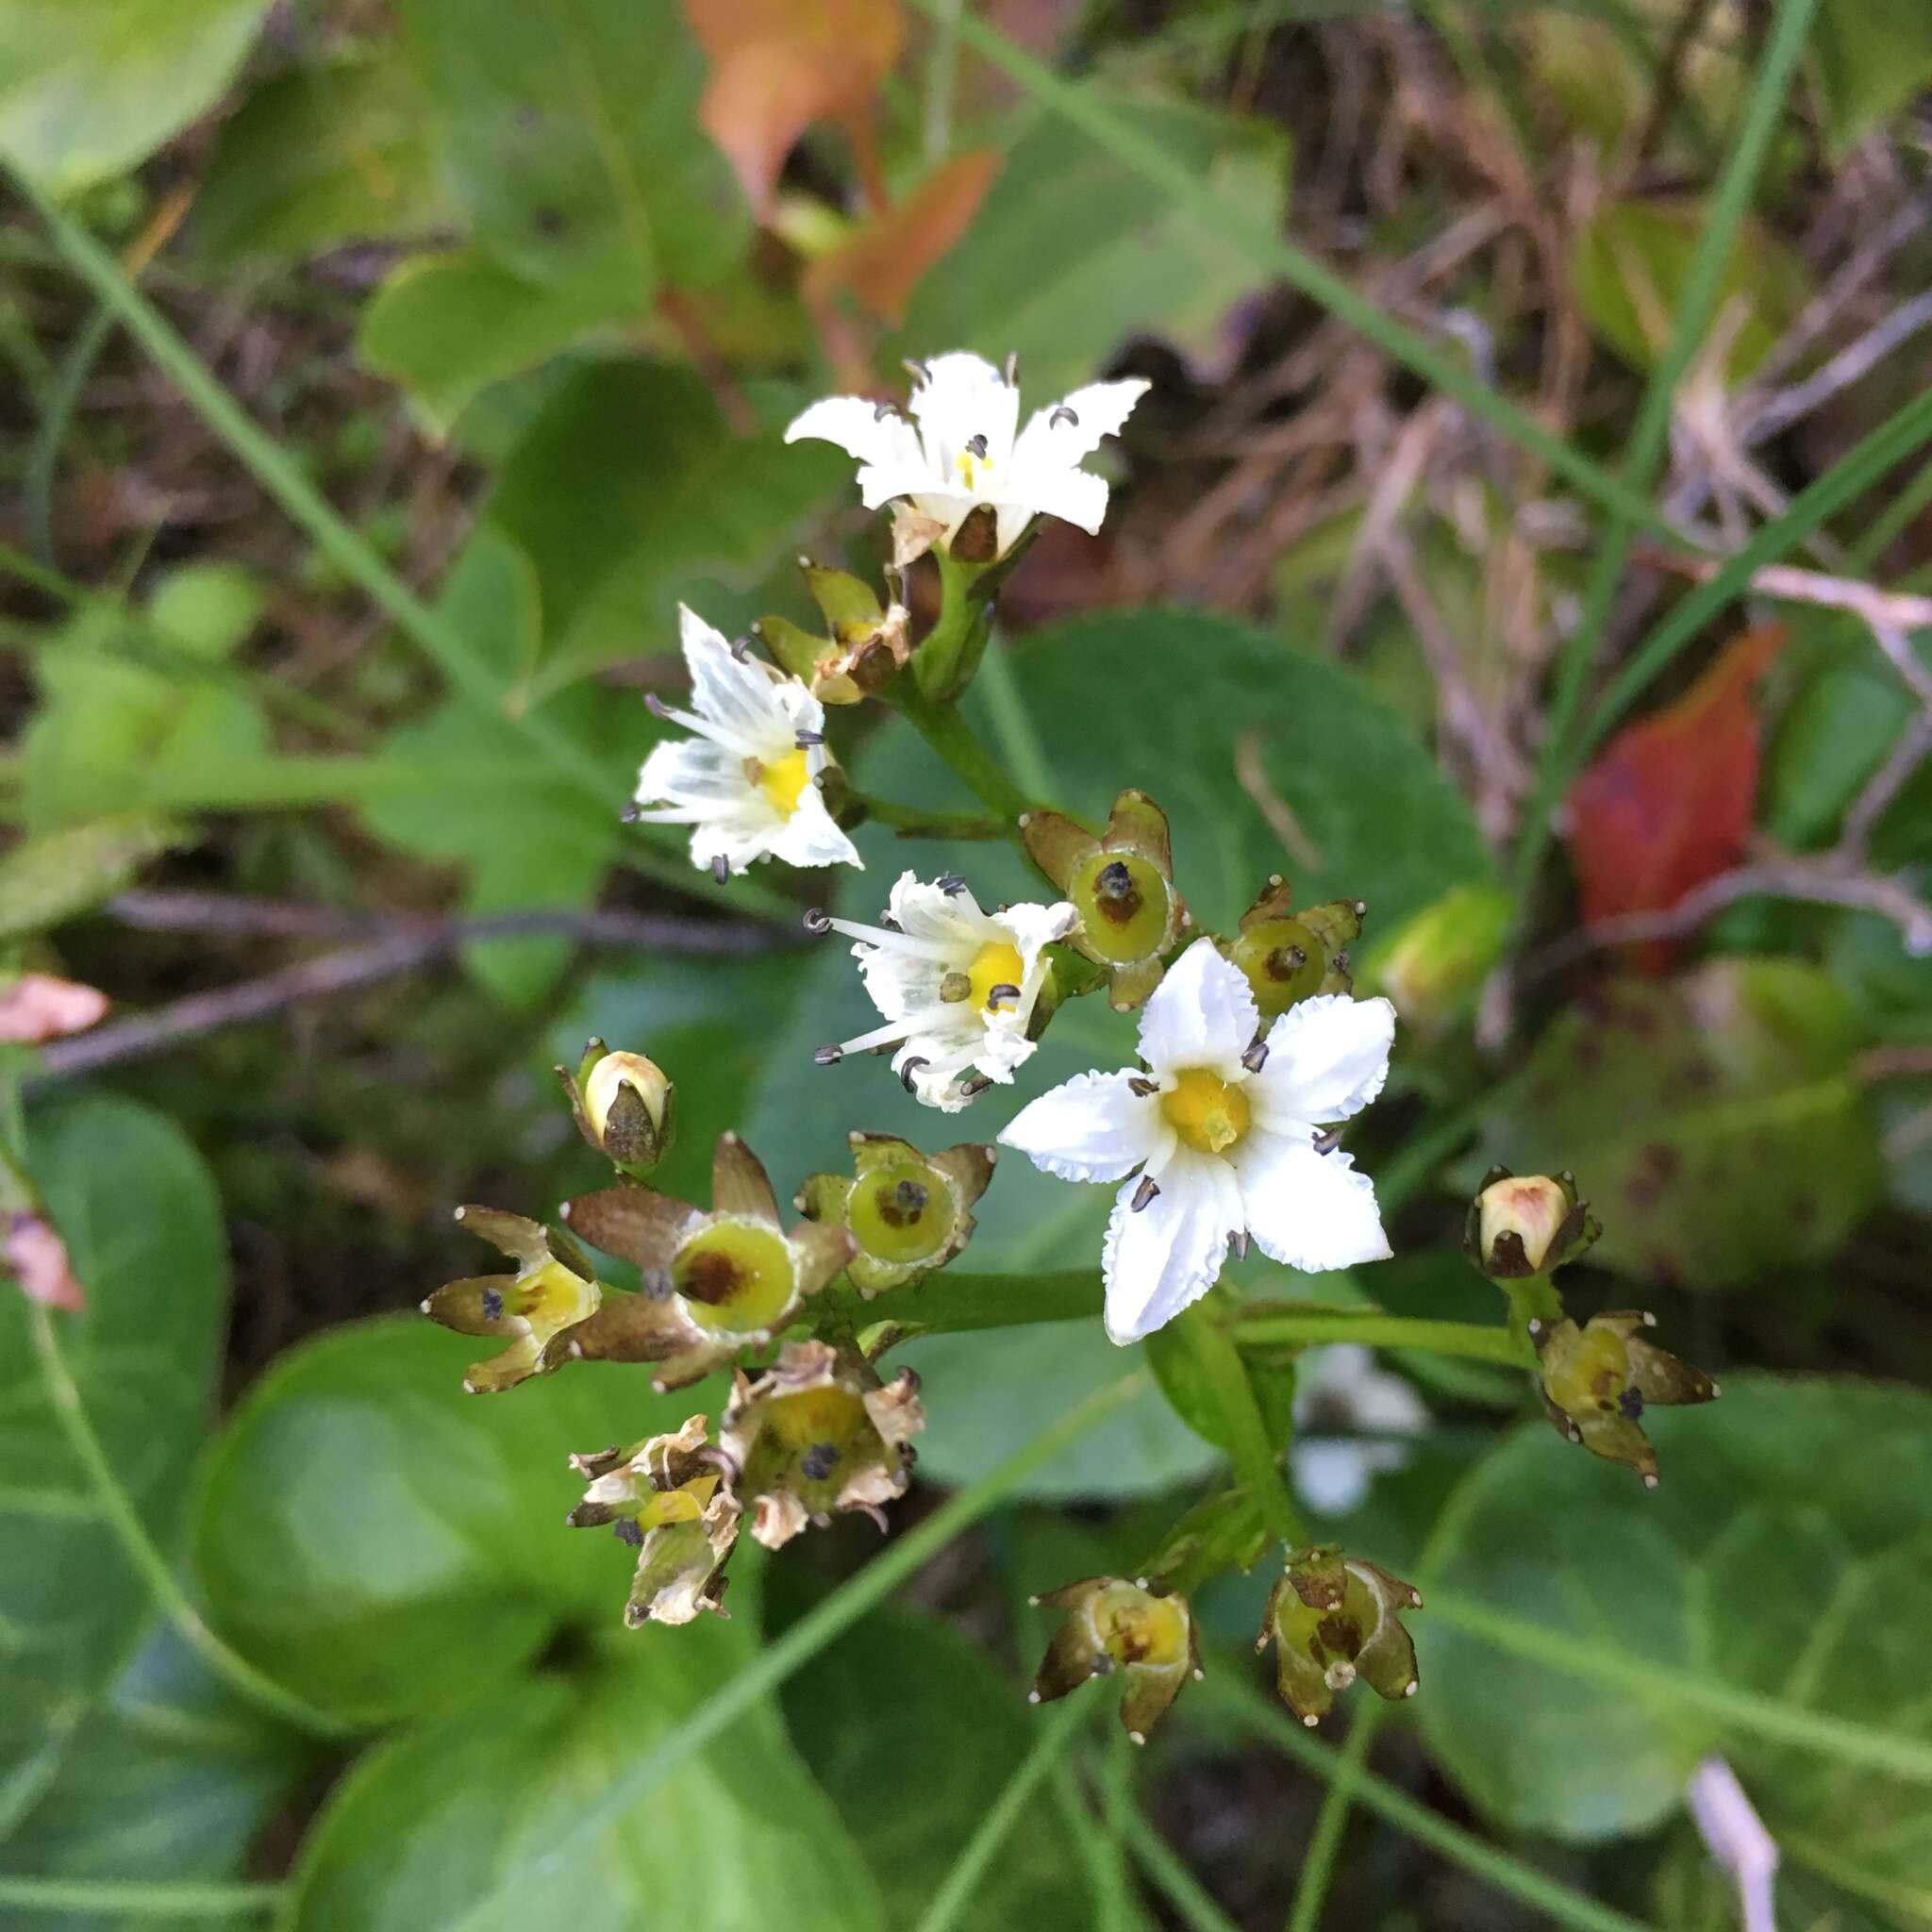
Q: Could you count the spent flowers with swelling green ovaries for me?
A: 11